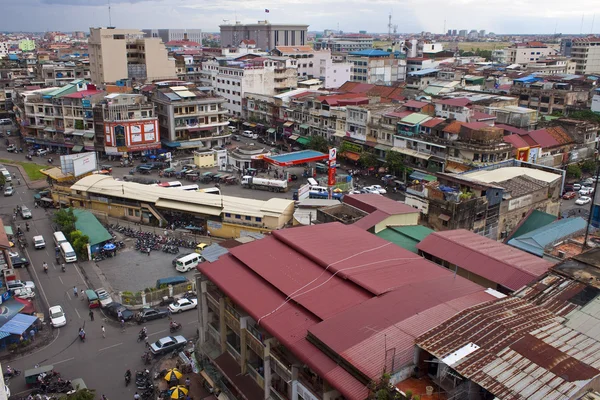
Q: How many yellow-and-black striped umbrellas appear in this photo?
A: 2